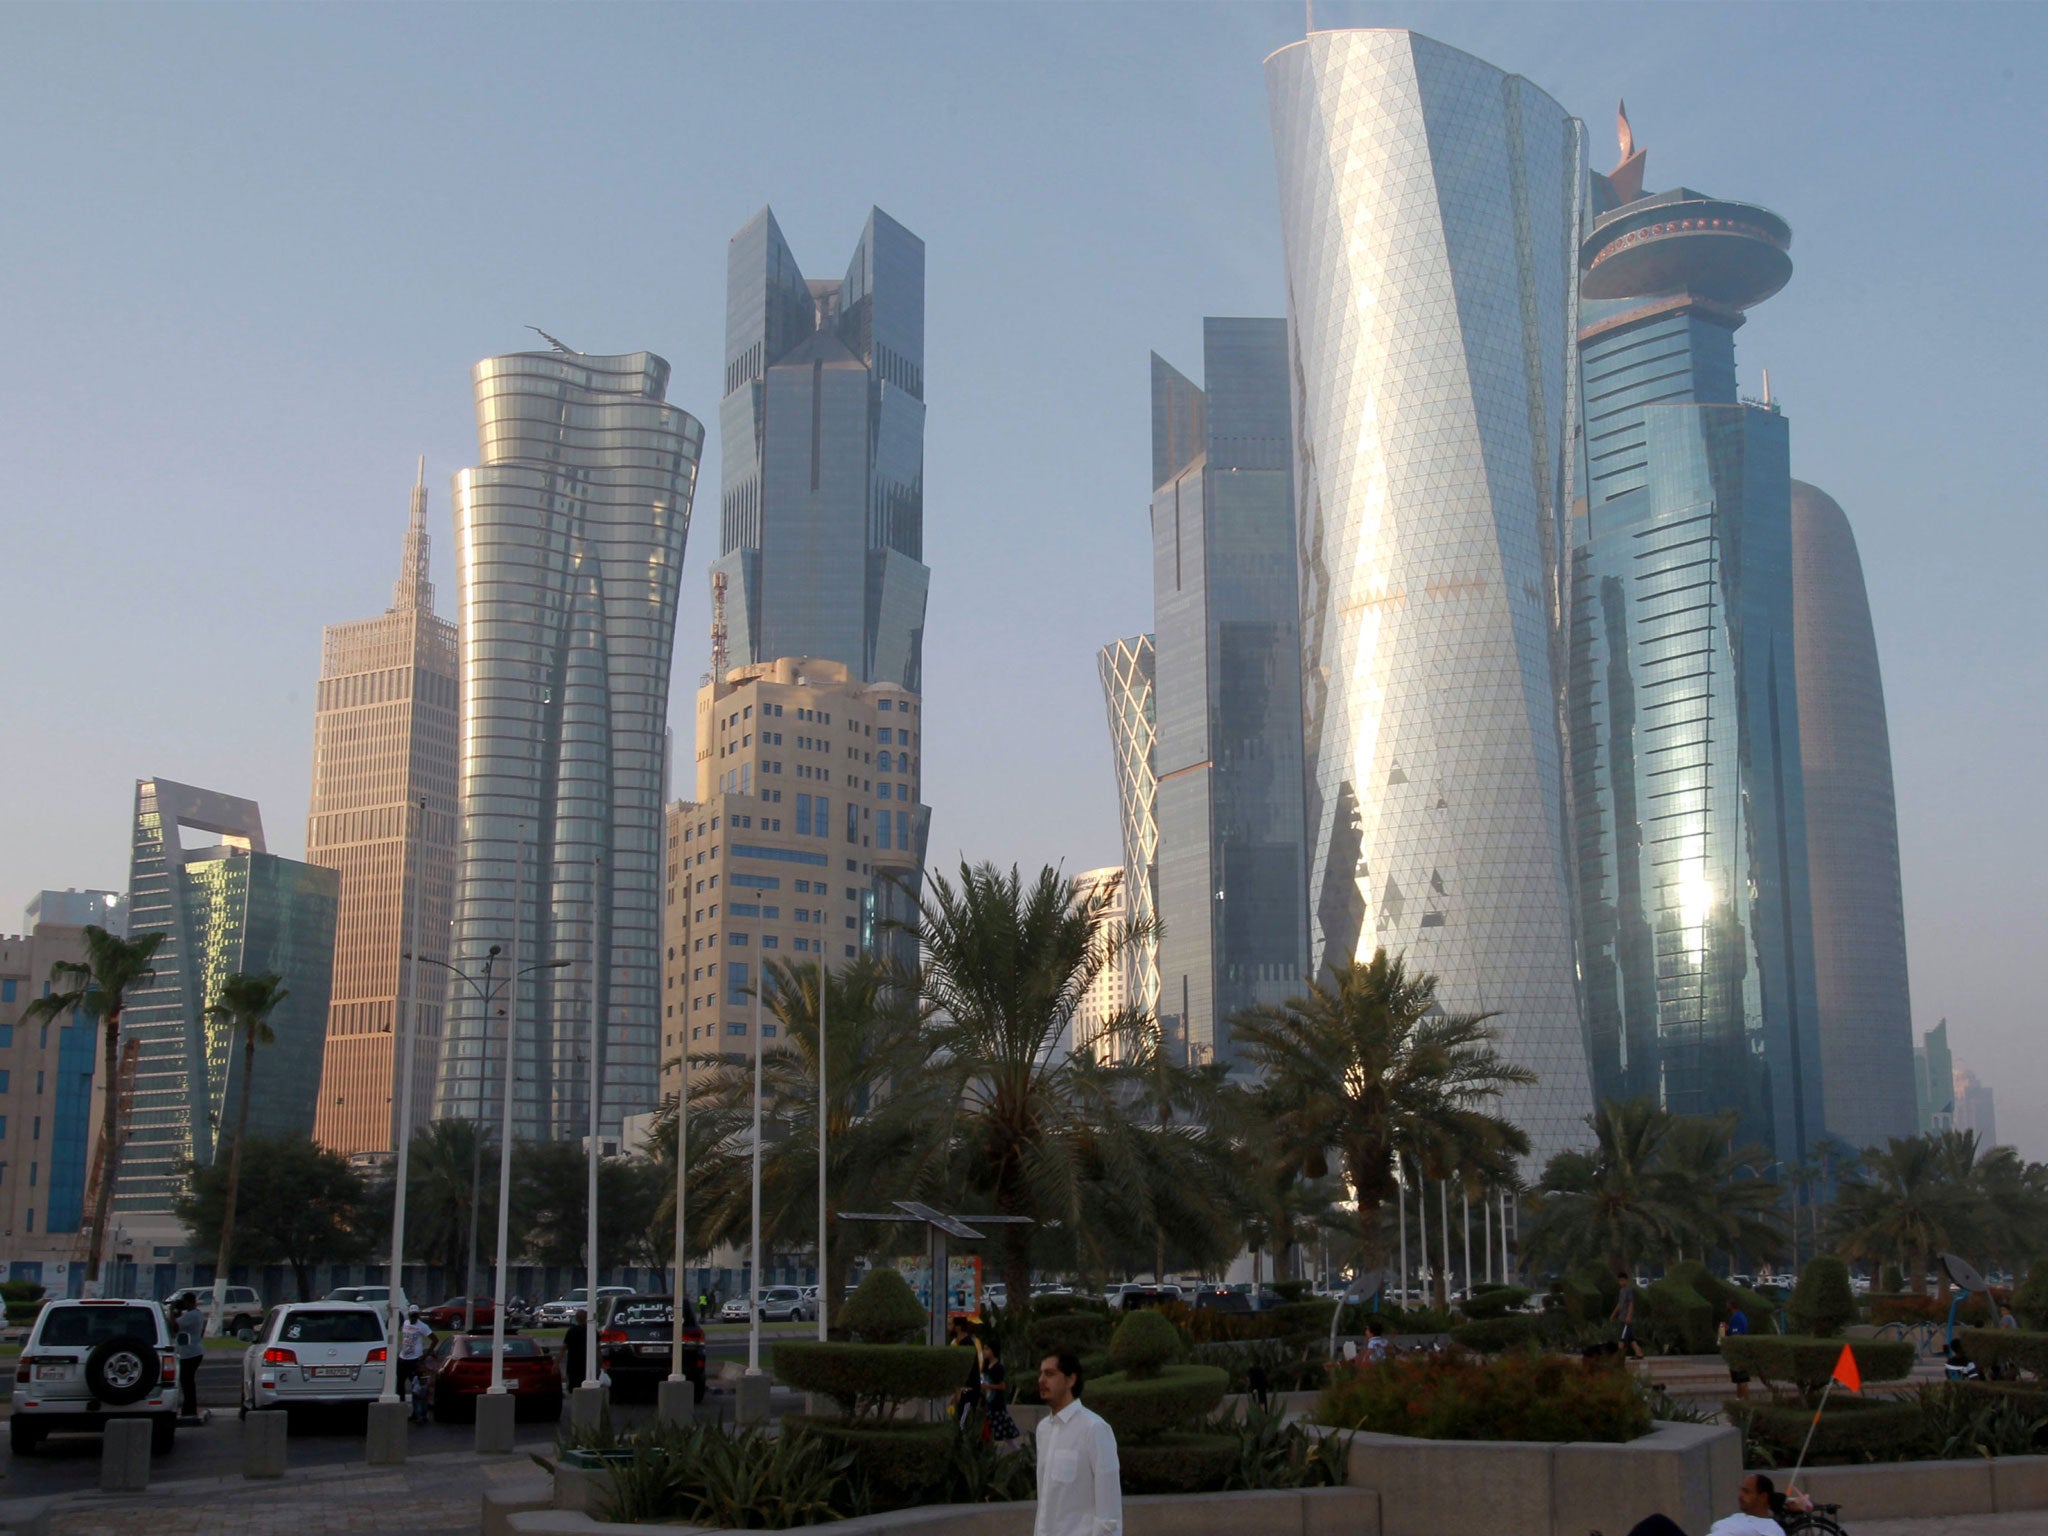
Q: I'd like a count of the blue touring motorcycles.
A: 0